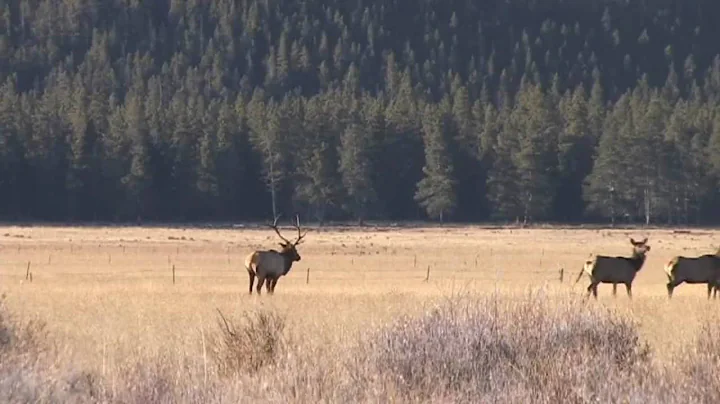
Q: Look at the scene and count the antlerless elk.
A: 2